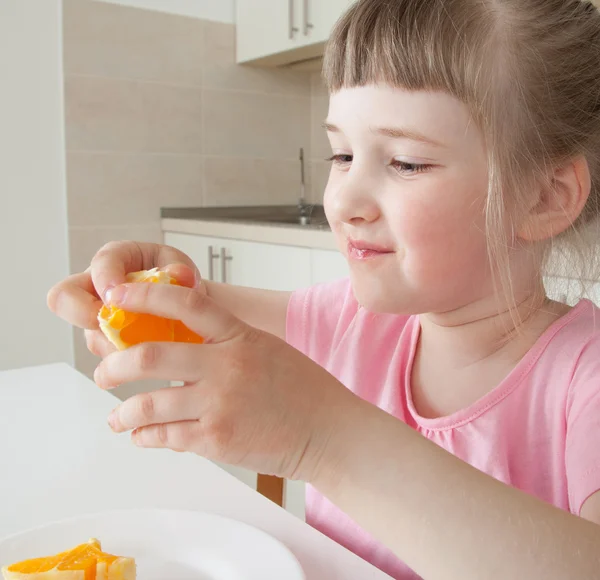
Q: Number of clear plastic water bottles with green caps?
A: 0